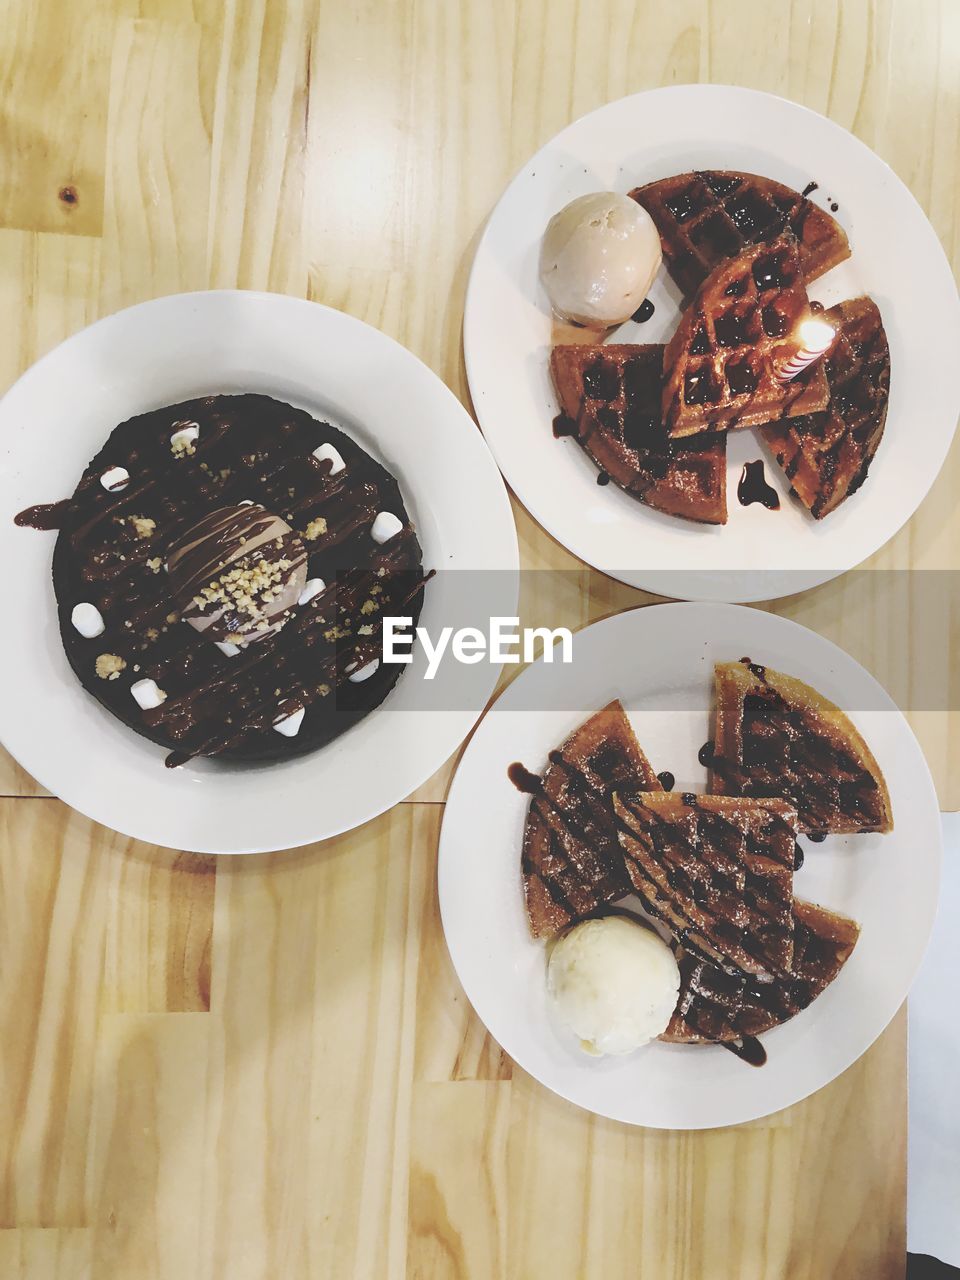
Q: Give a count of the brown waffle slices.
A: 8